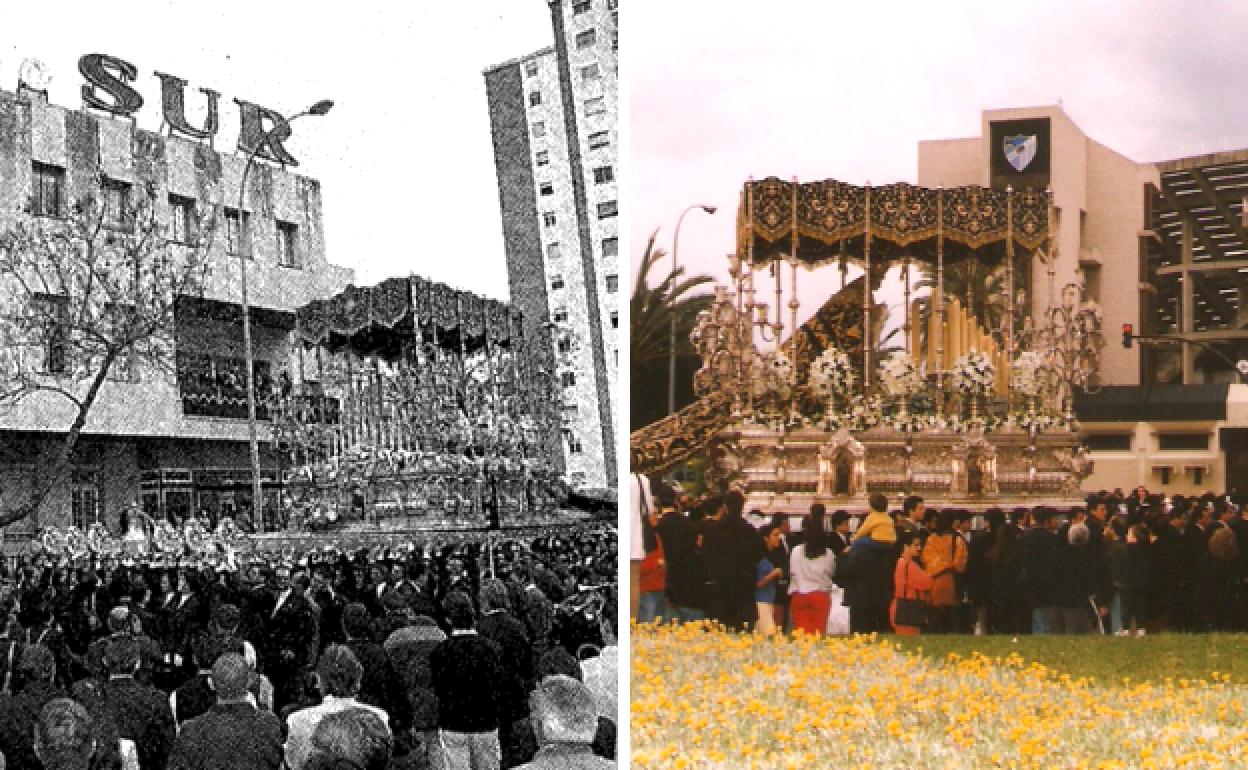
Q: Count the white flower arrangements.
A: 5